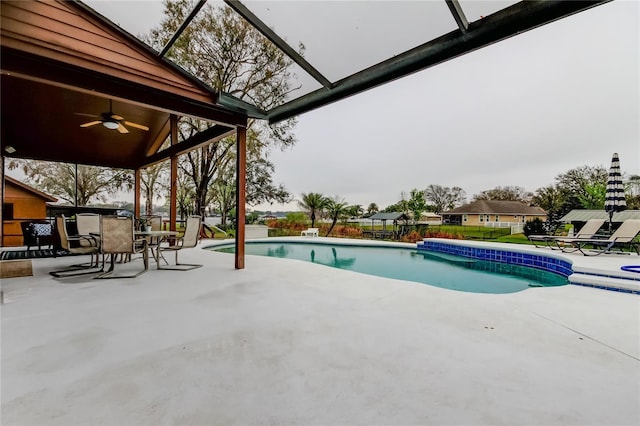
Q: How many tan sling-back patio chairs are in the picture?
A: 5